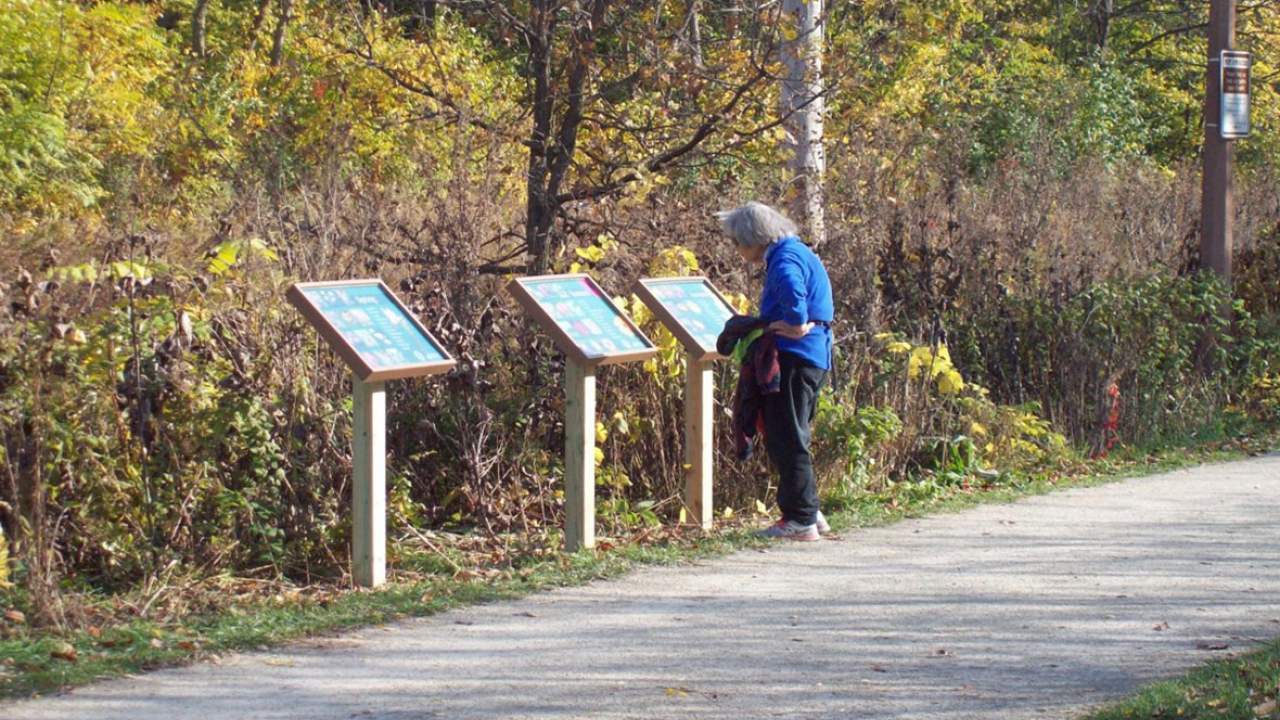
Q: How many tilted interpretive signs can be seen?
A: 3